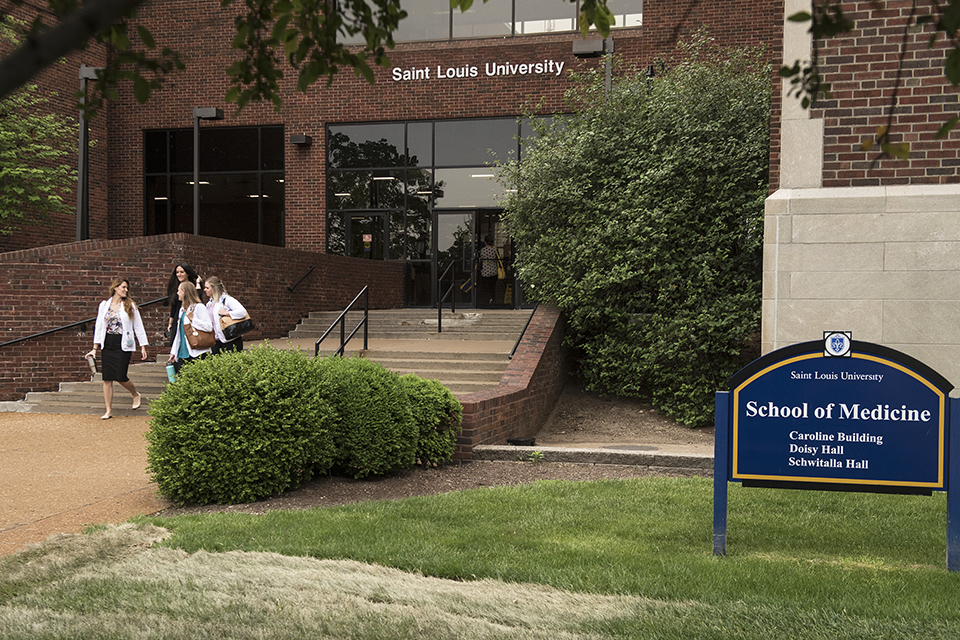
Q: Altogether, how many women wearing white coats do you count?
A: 3